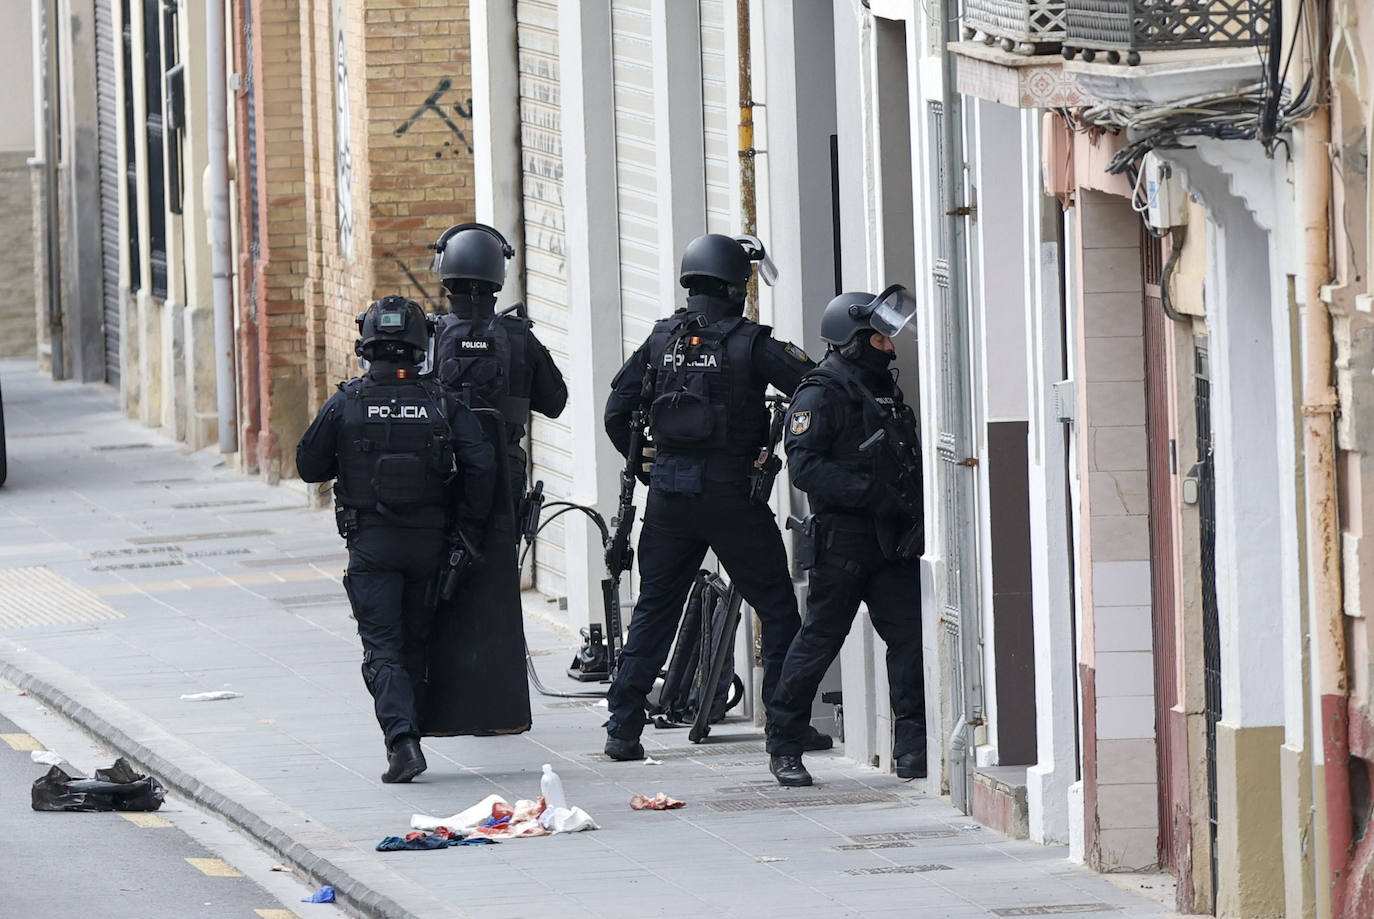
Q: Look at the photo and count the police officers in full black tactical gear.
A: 4